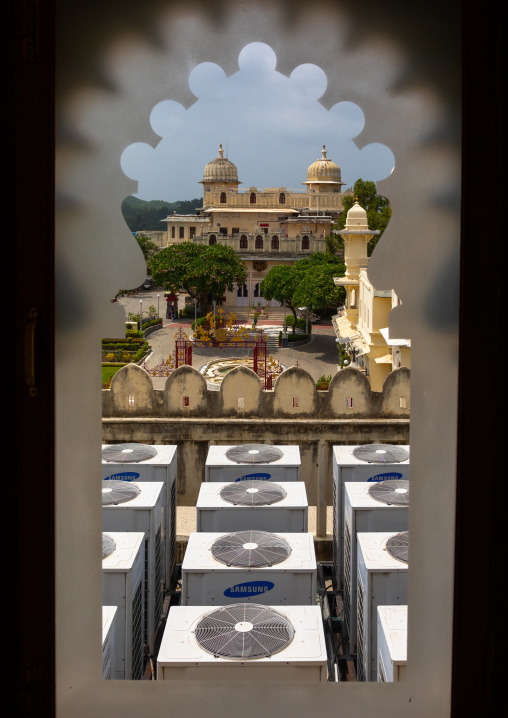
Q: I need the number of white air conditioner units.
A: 12